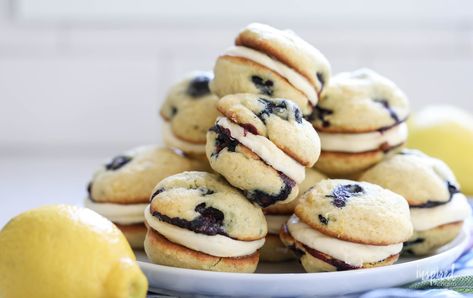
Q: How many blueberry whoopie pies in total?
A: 9